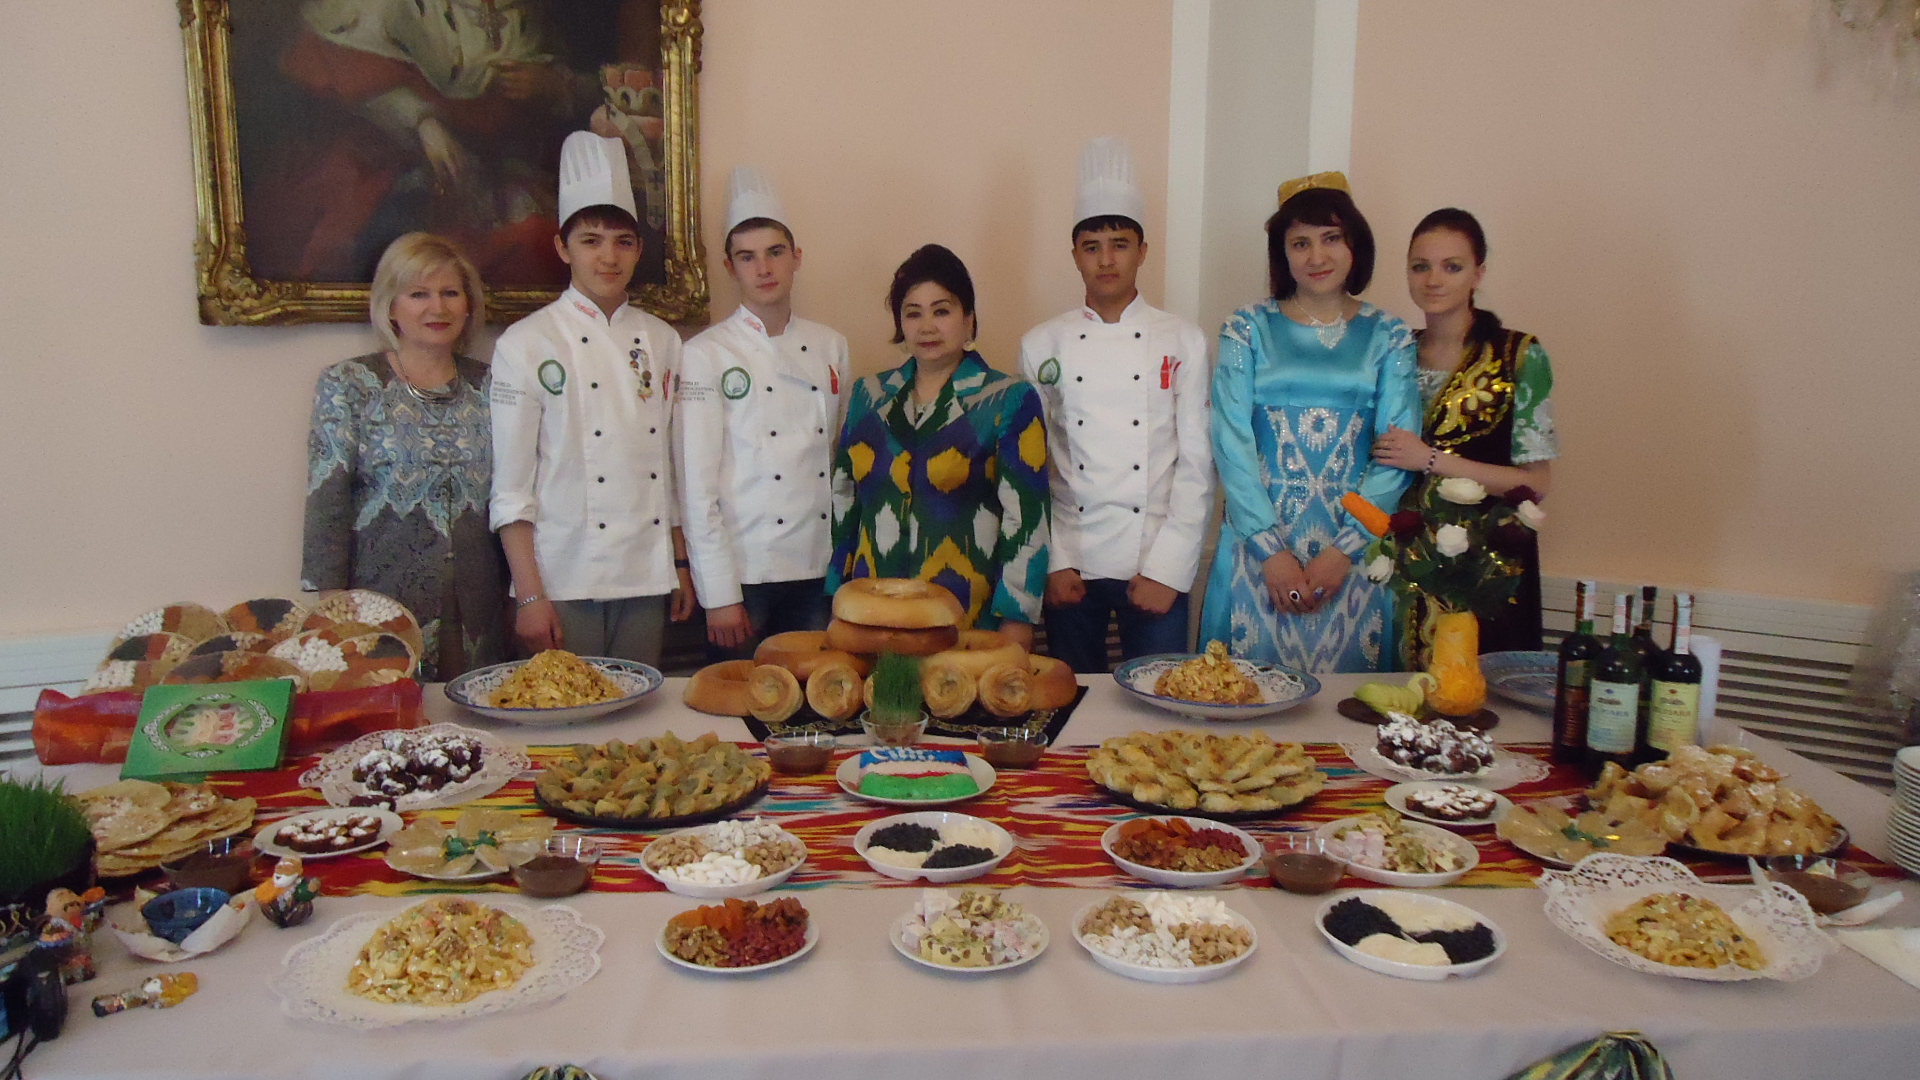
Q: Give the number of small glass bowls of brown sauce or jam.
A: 6